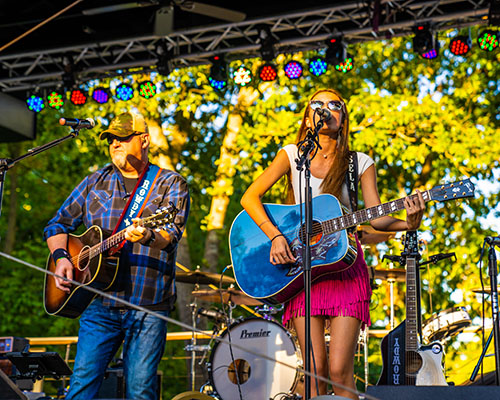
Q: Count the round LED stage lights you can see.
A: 15